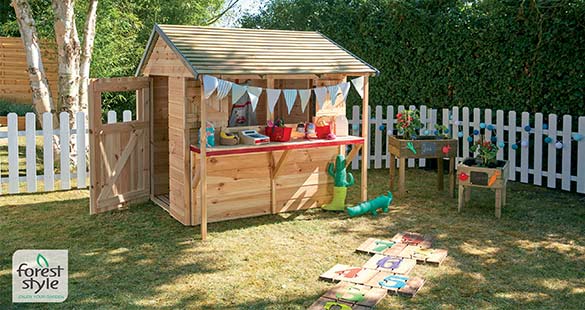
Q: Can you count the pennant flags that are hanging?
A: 11